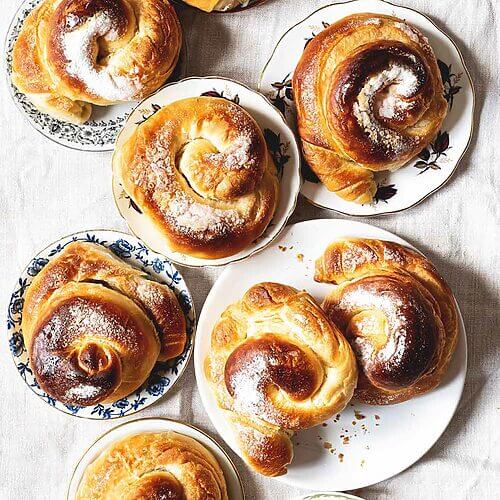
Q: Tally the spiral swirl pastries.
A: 7